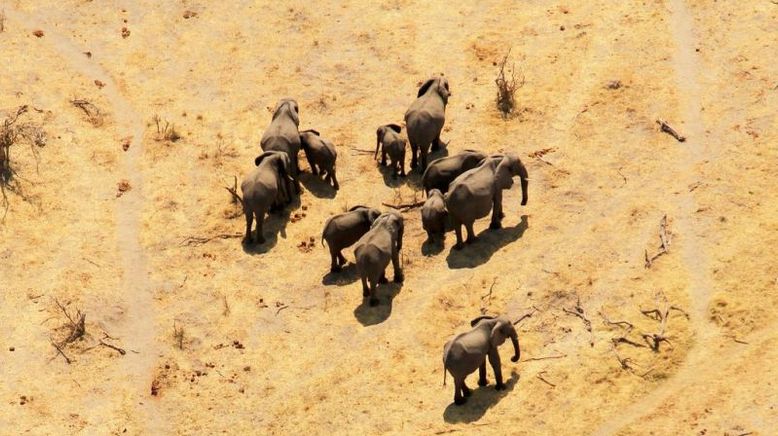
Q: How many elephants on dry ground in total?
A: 11